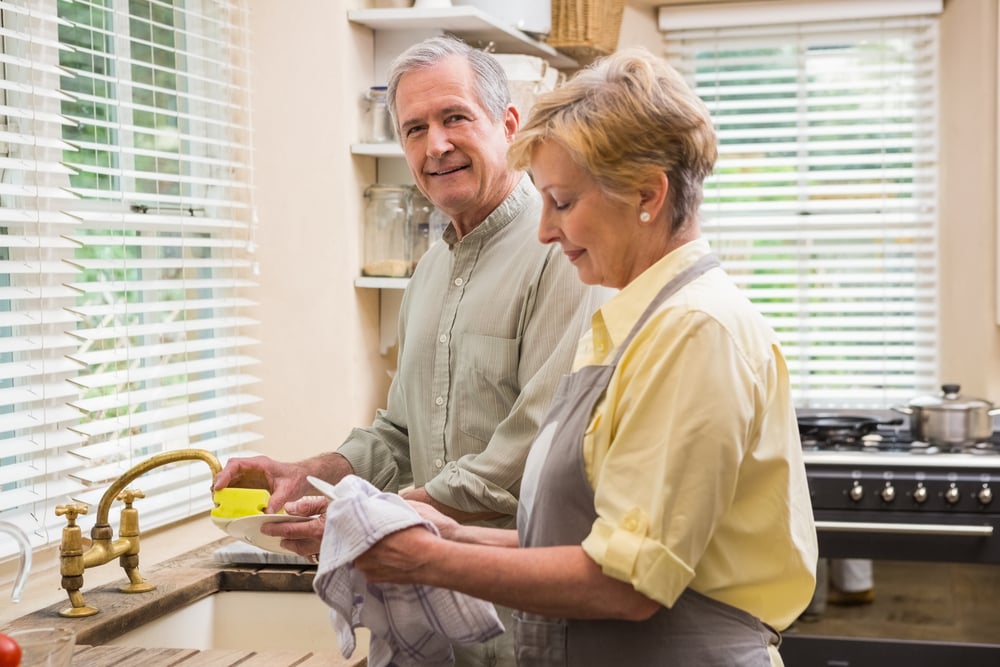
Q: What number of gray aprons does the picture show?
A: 1